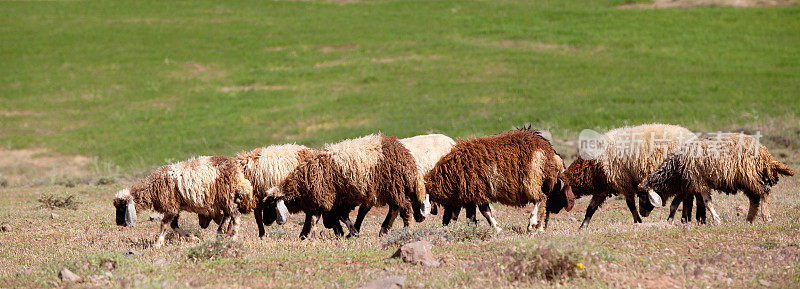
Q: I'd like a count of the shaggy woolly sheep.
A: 7